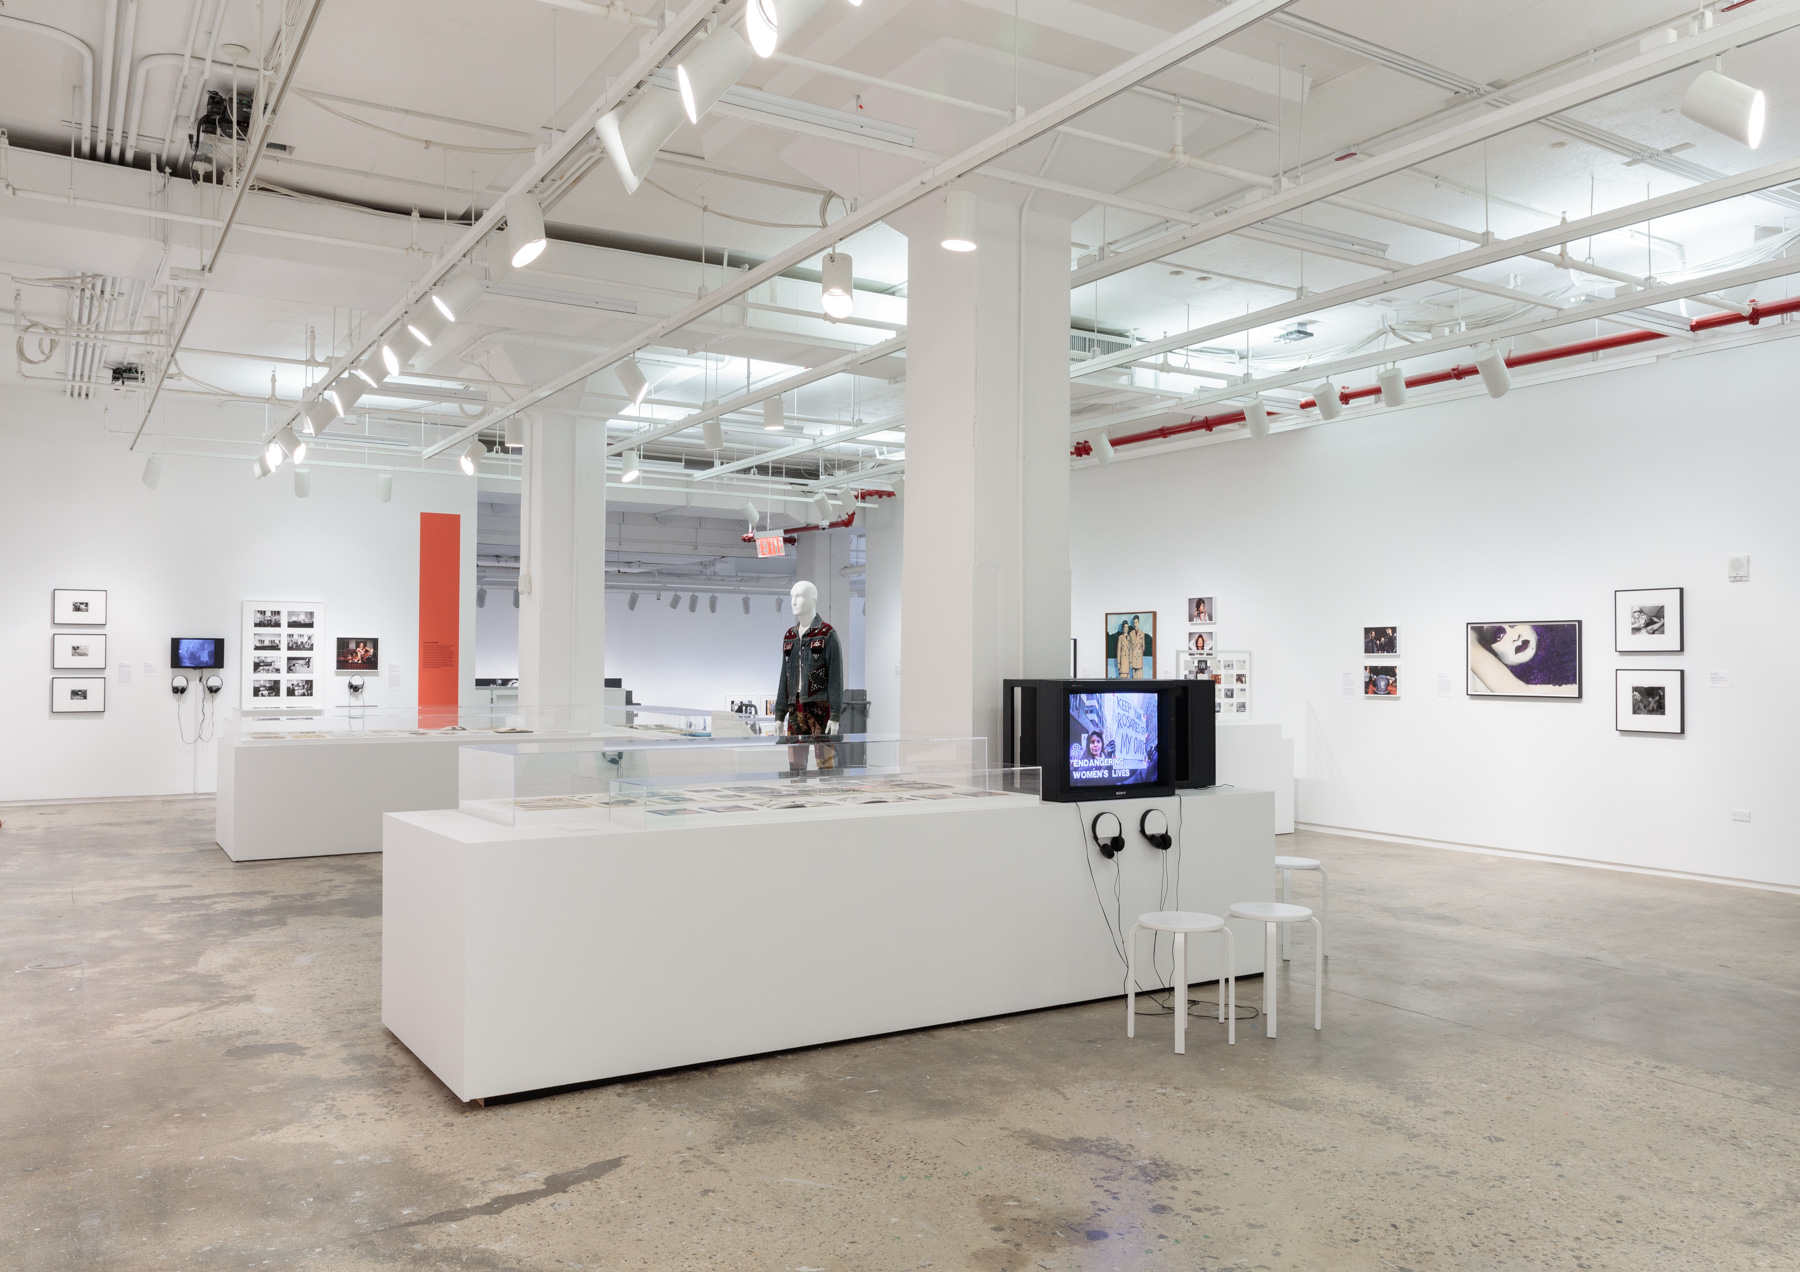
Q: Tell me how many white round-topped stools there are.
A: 3